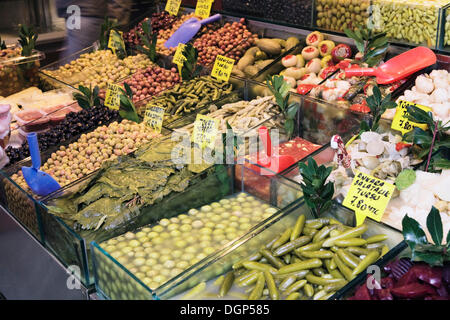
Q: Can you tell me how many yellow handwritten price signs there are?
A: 10